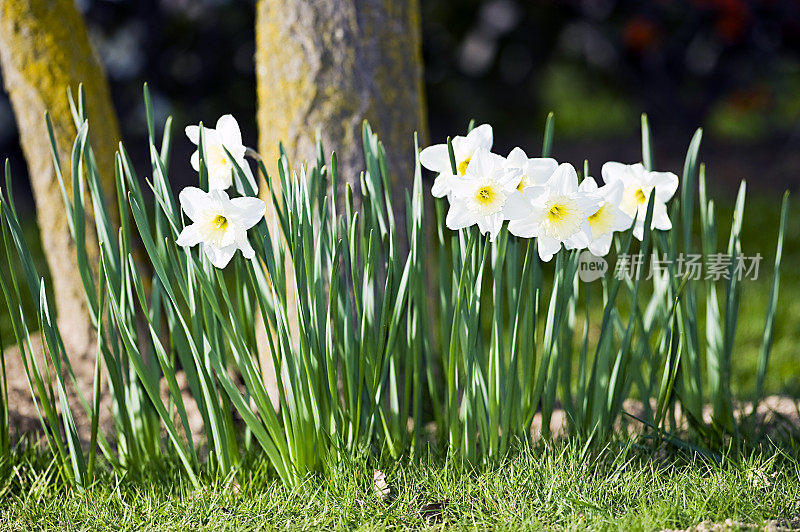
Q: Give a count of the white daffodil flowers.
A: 8